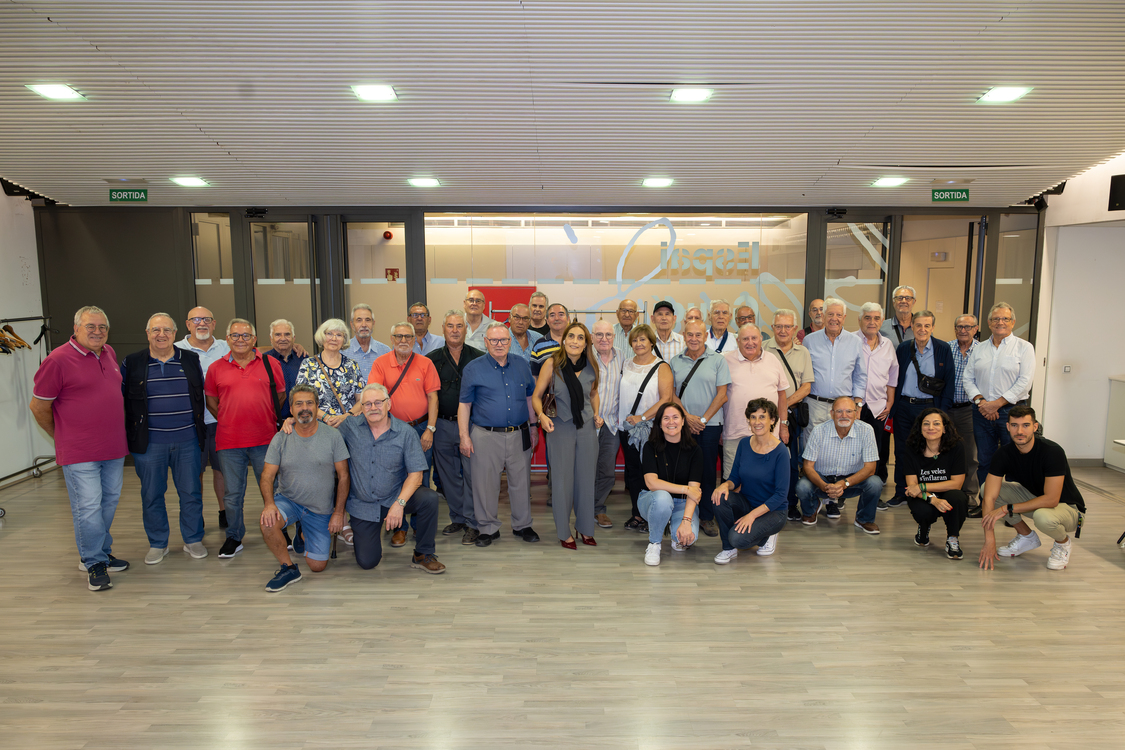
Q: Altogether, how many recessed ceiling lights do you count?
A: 8